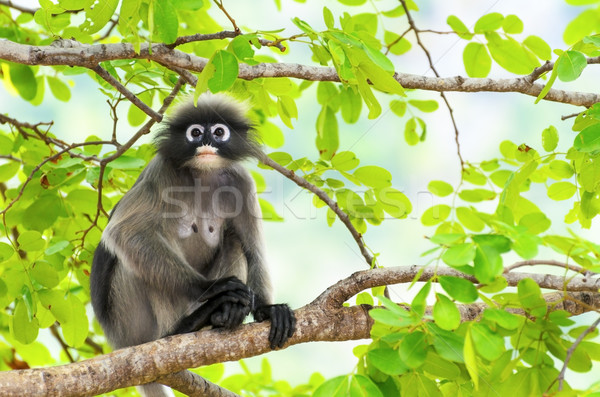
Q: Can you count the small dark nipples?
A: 2